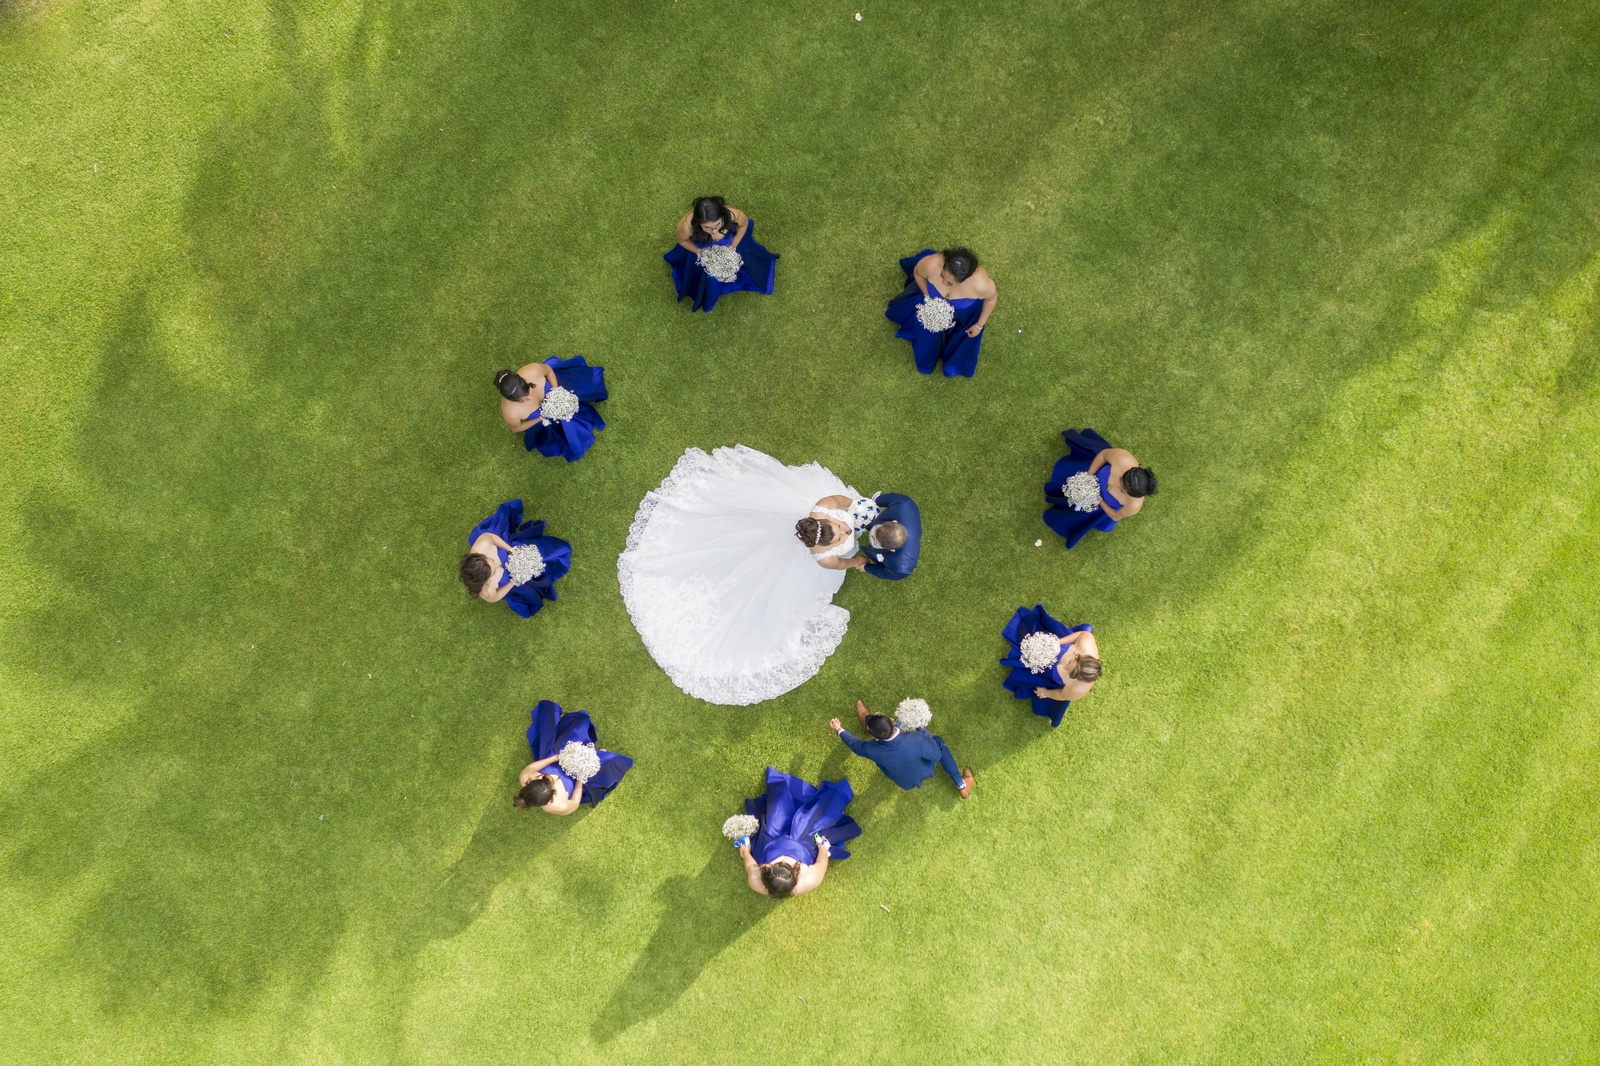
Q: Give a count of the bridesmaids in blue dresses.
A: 8